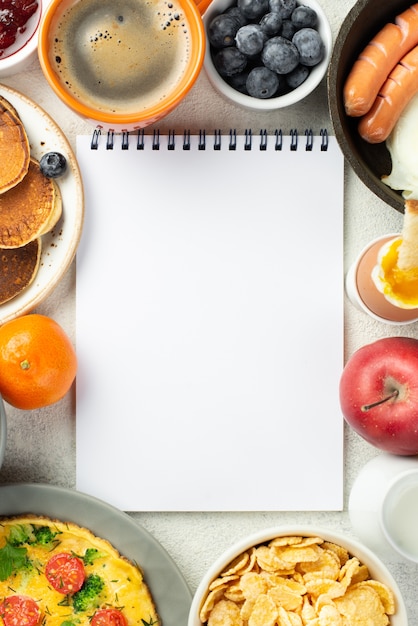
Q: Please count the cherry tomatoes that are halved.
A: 3